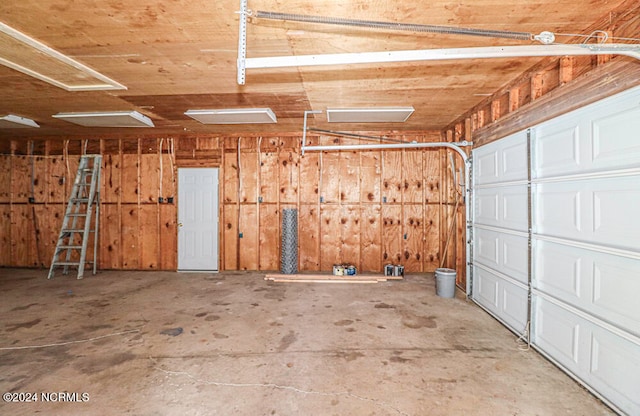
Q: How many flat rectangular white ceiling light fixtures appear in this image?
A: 4